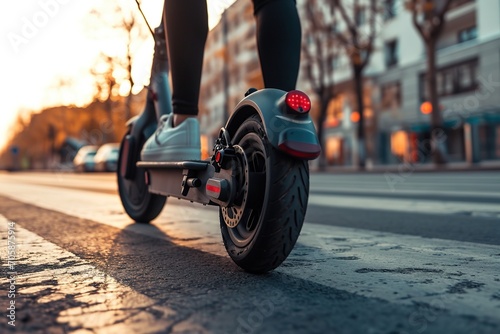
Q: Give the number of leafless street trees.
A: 3